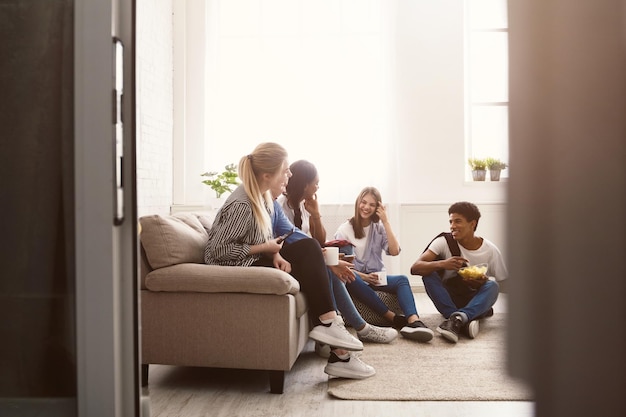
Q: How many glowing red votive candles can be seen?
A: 0